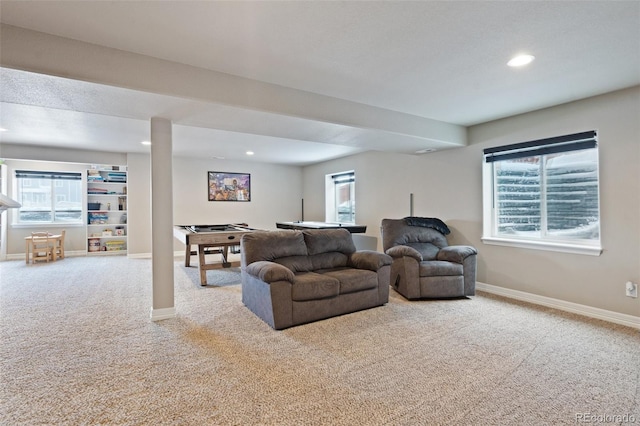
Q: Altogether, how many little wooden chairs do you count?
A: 2